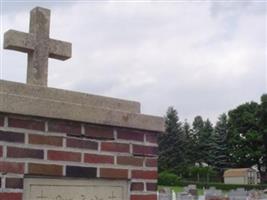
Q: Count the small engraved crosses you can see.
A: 2